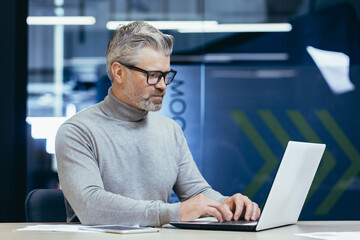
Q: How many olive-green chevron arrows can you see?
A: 4